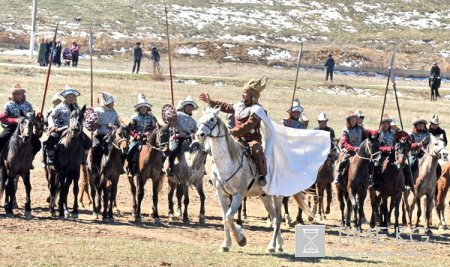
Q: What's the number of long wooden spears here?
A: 6